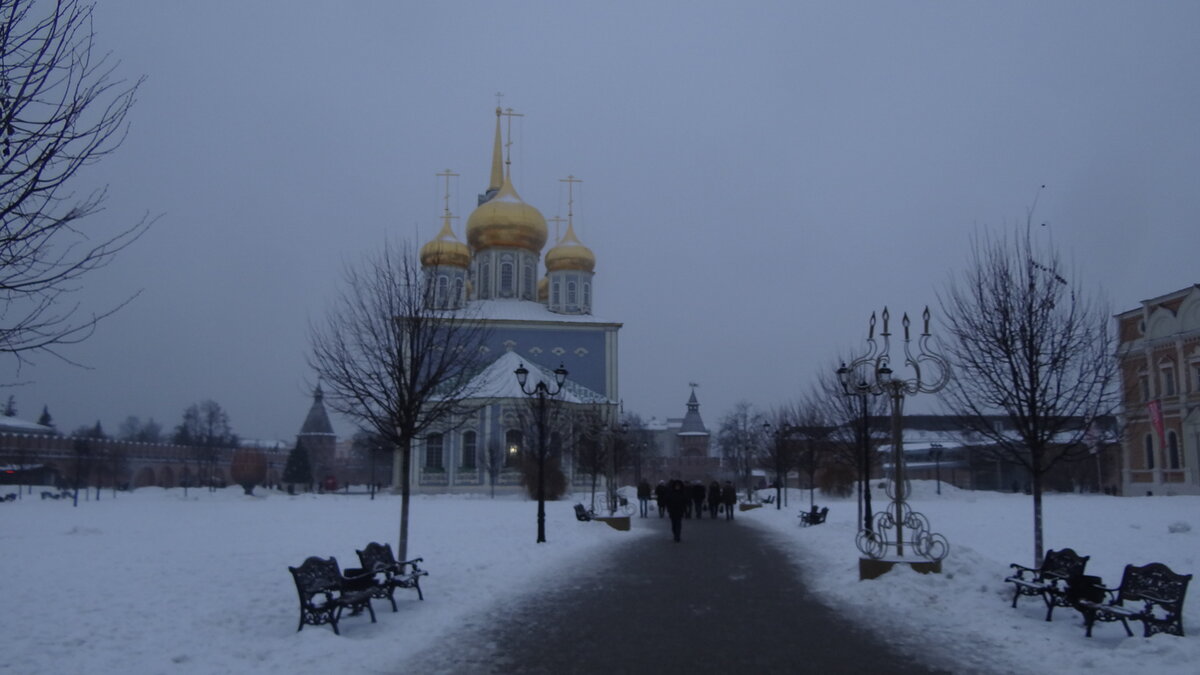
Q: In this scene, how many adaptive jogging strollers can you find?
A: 0